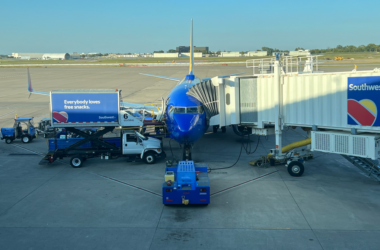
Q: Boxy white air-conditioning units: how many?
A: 1